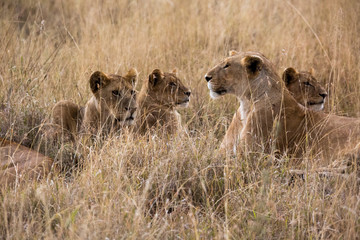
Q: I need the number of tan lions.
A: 4